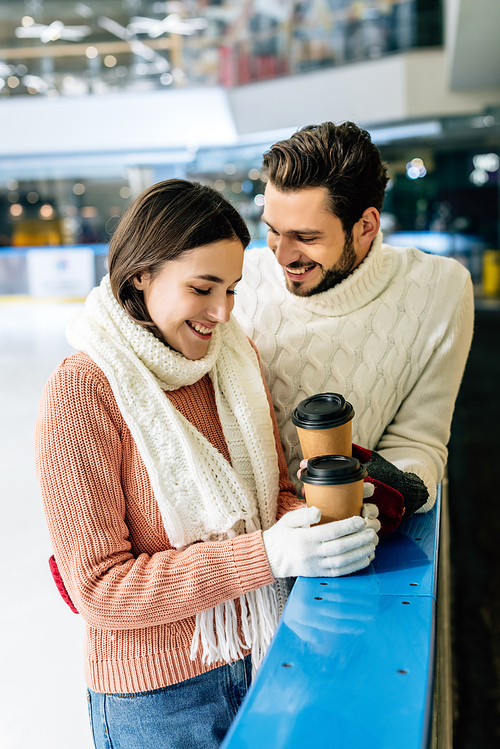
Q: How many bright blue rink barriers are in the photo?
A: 1